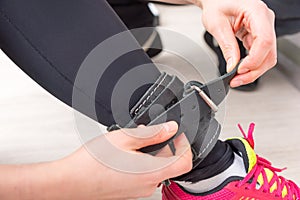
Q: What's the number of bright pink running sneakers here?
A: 1